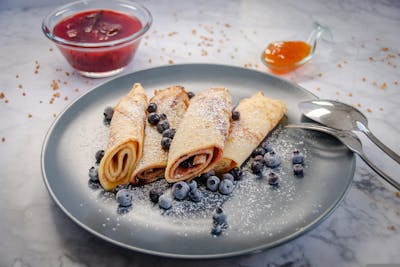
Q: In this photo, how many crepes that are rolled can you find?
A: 4